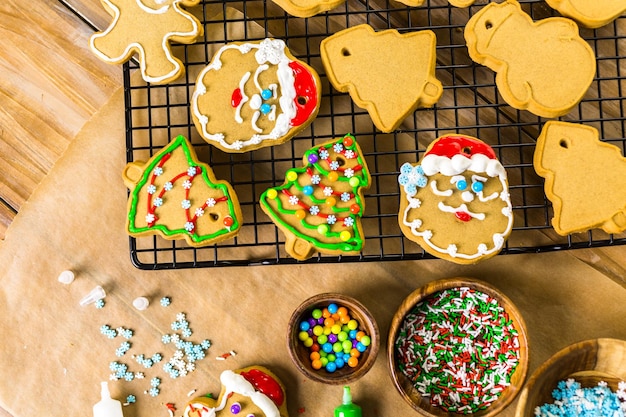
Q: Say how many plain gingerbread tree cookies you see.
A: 2